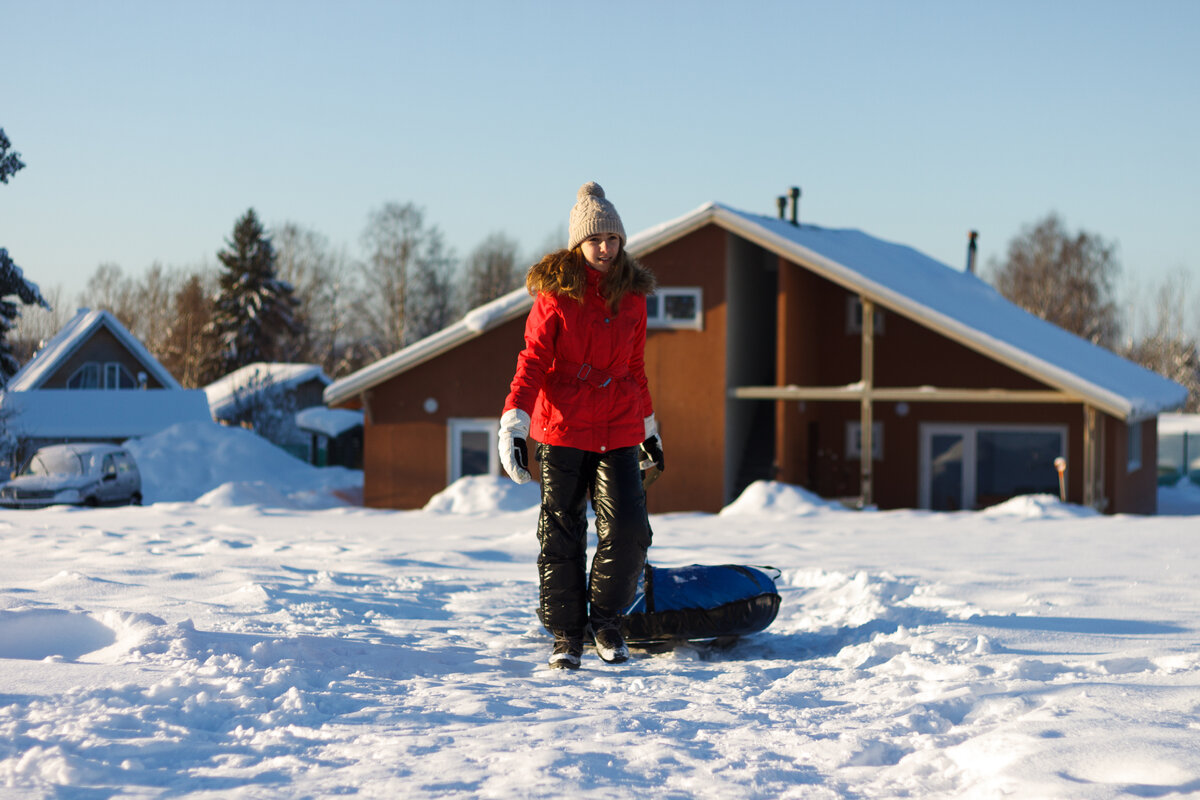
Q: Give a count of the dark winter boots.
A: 2